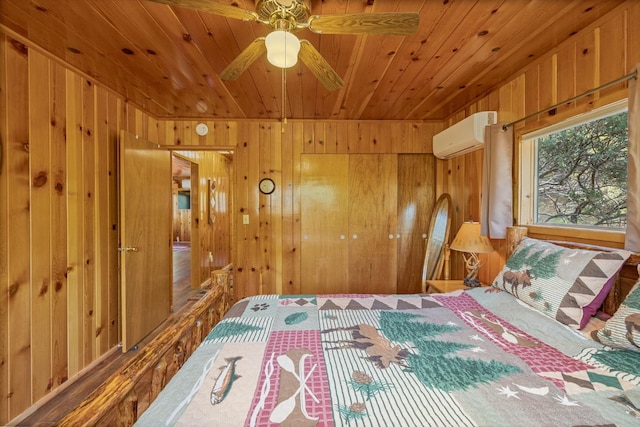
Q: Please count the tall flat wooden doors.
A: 4